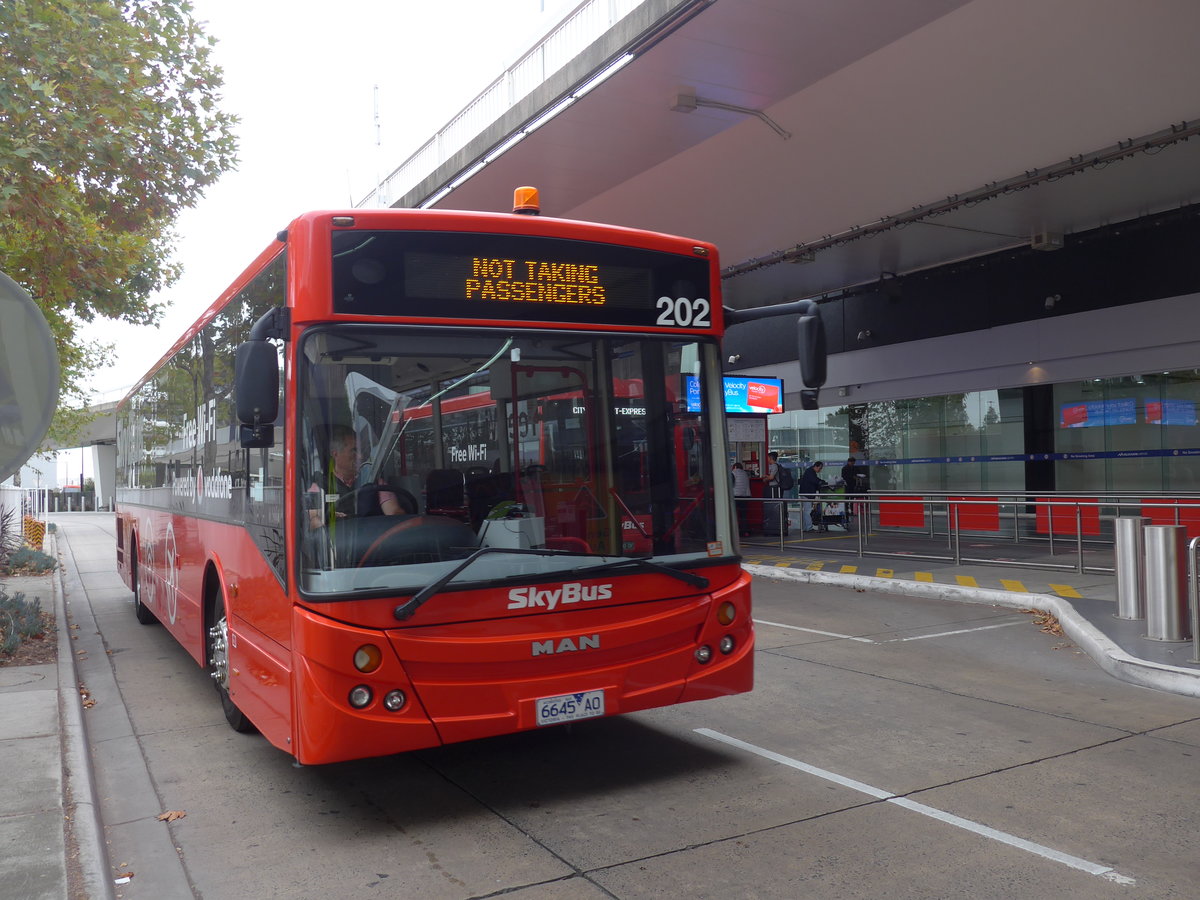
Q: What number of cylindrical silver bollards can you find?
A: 2